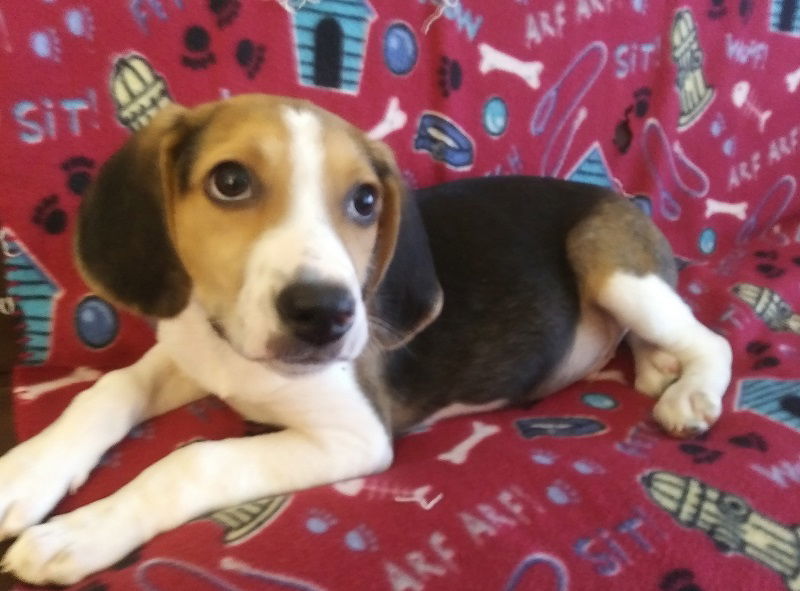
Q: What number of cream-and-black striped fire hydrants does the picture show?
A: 5